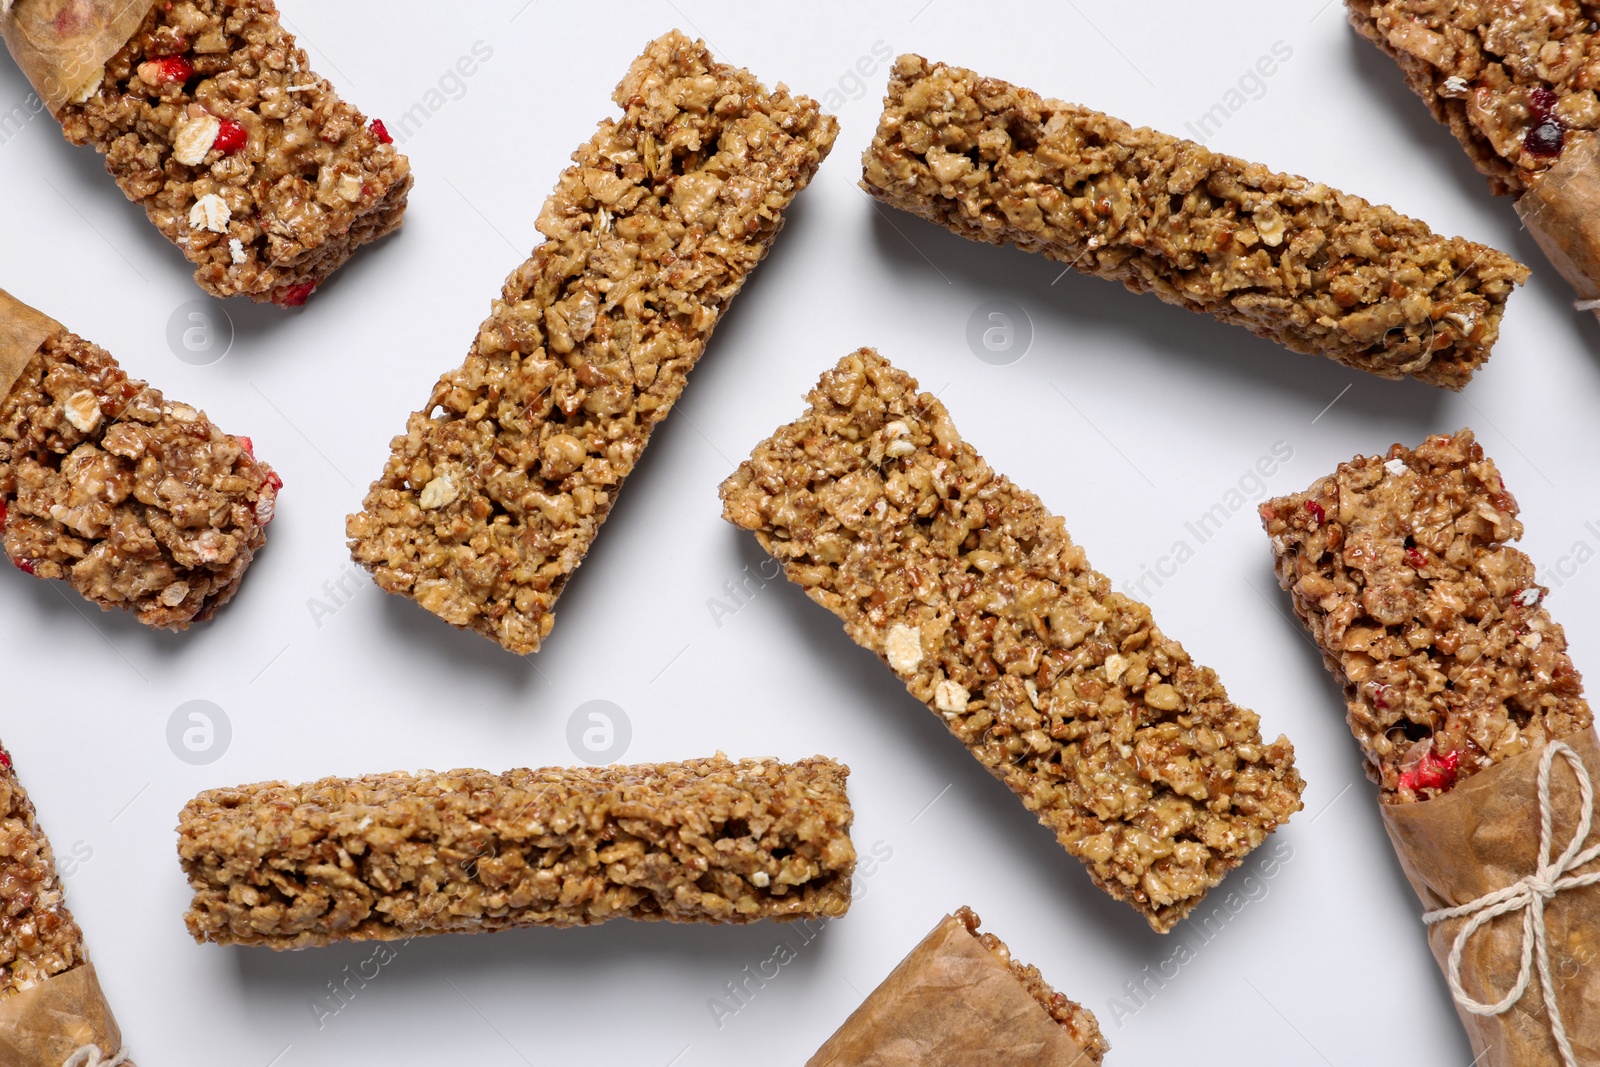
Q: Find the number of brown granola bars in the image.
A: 10